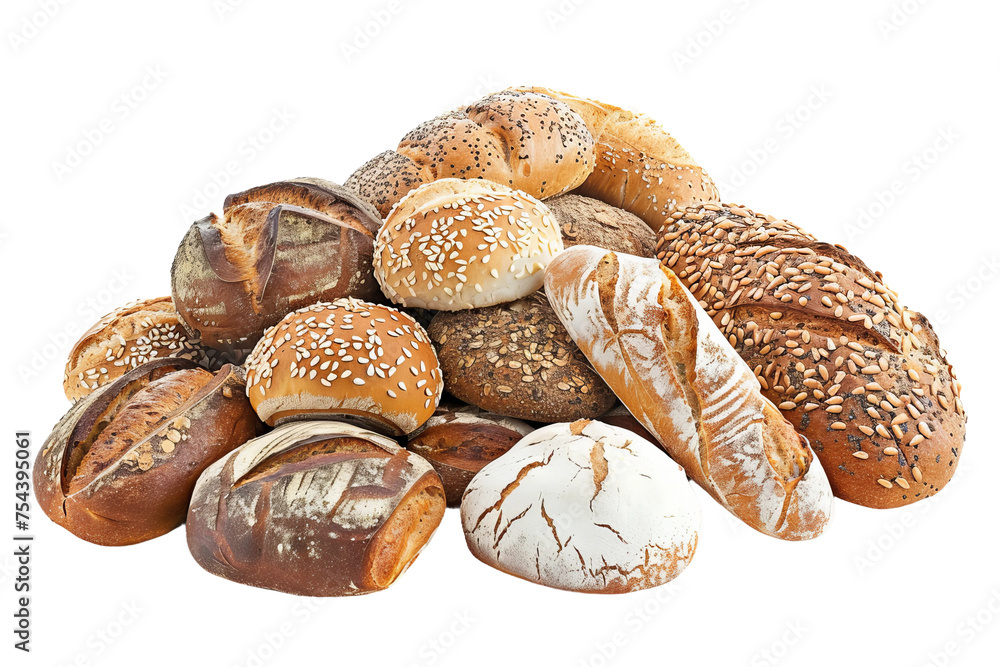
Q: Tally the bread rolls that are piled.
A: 14